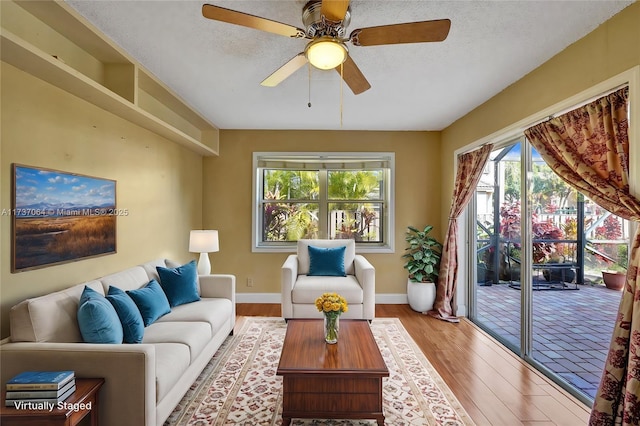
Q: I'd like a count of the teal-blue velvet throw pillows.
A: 5